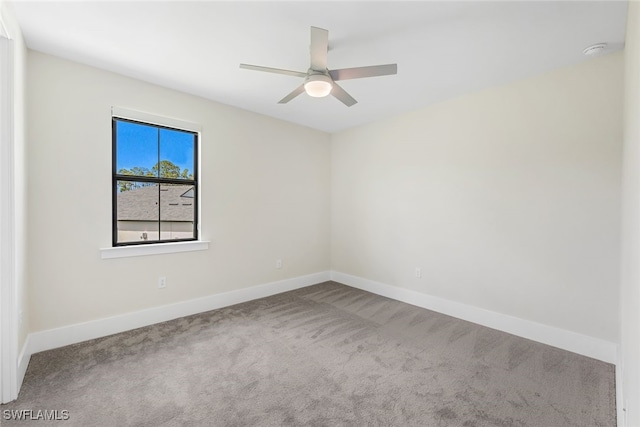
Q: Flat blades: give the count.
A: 5